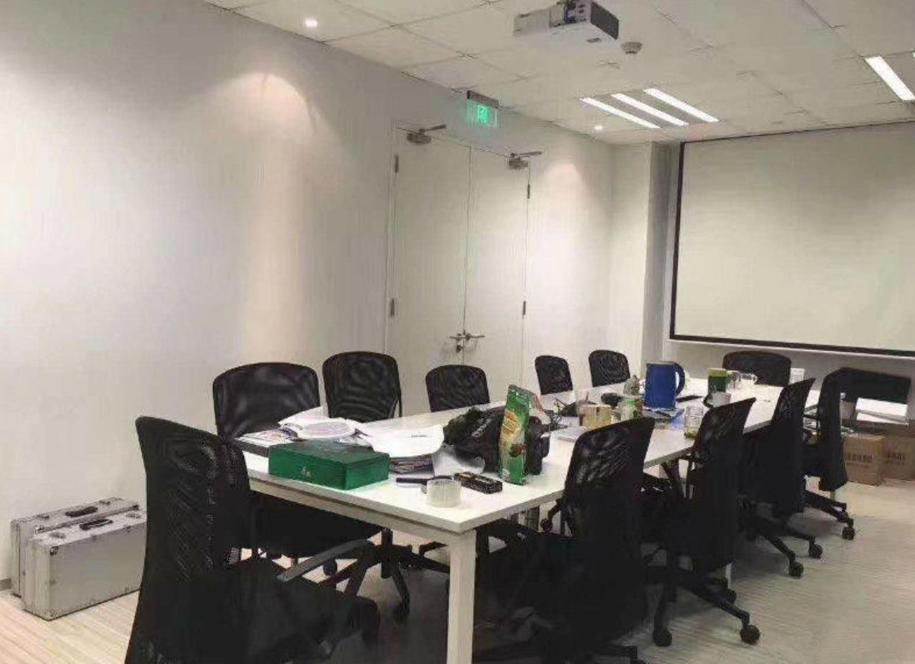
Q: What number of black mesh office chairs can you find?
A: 11